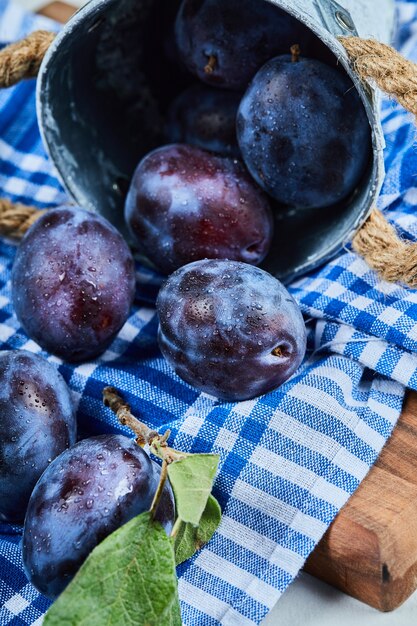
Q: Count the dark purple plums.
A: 8